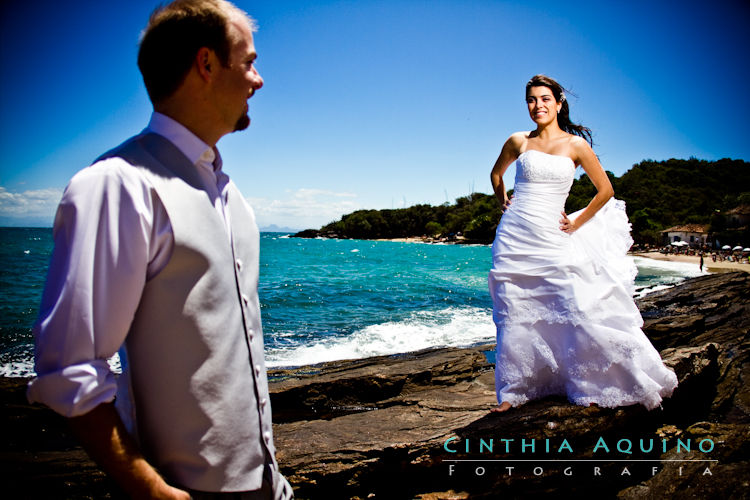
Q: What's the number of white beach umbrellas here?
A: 5